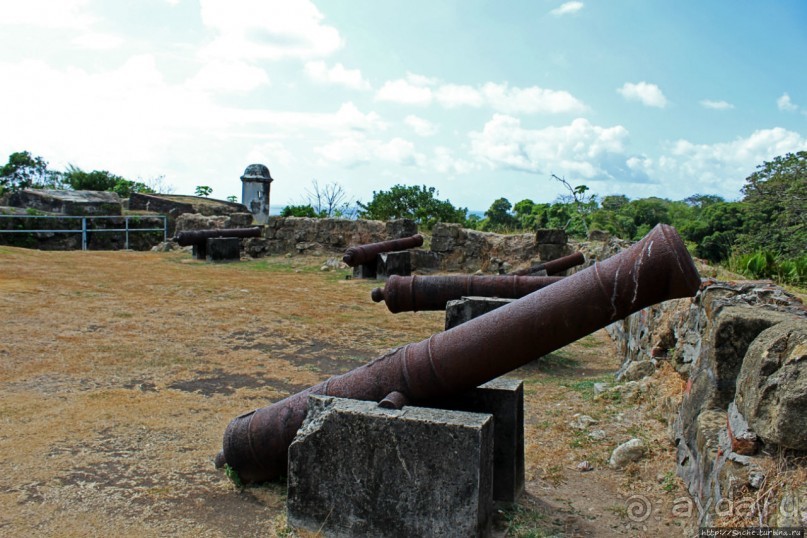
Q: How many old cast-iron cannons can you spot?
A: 5